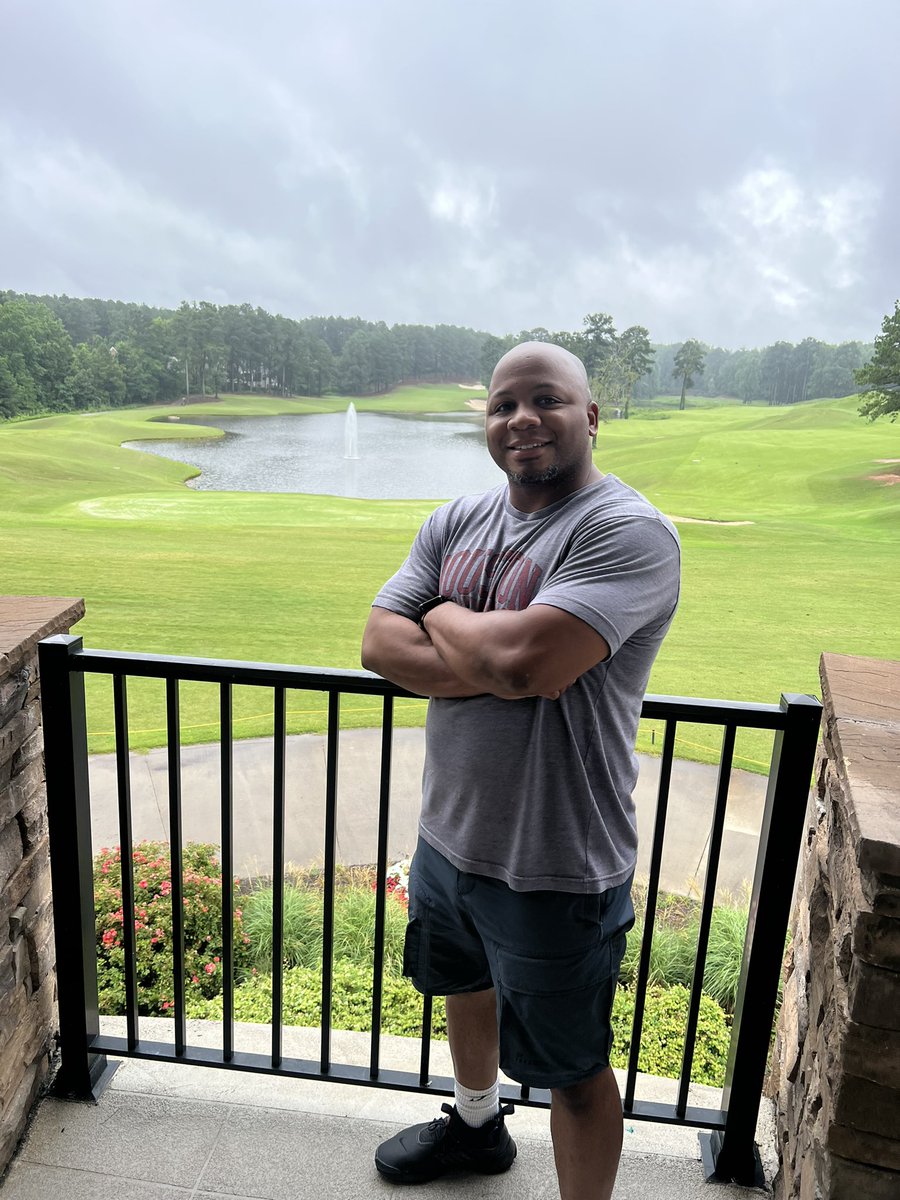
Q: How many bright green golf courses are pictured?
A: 1